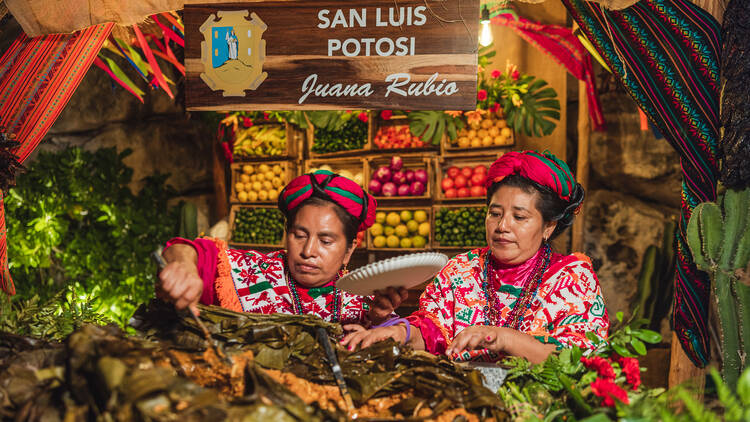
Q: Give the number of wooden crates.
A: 12